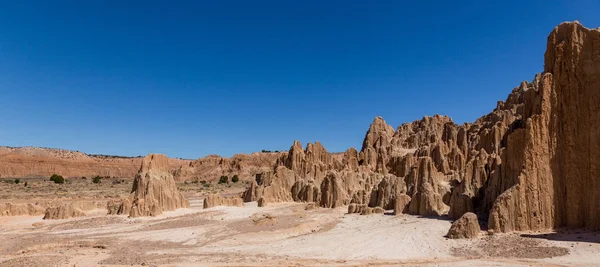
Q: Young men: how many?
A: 0